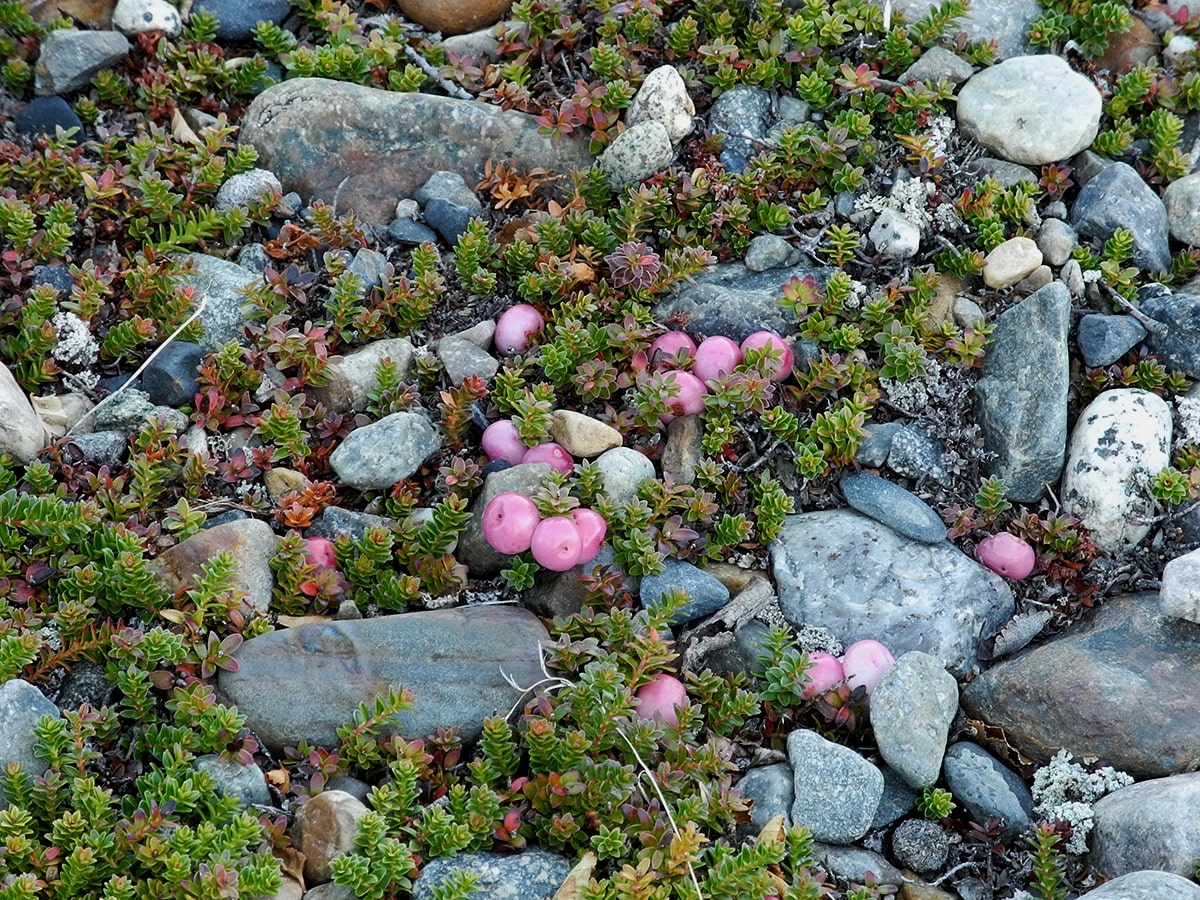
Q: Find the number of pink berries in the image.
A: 15